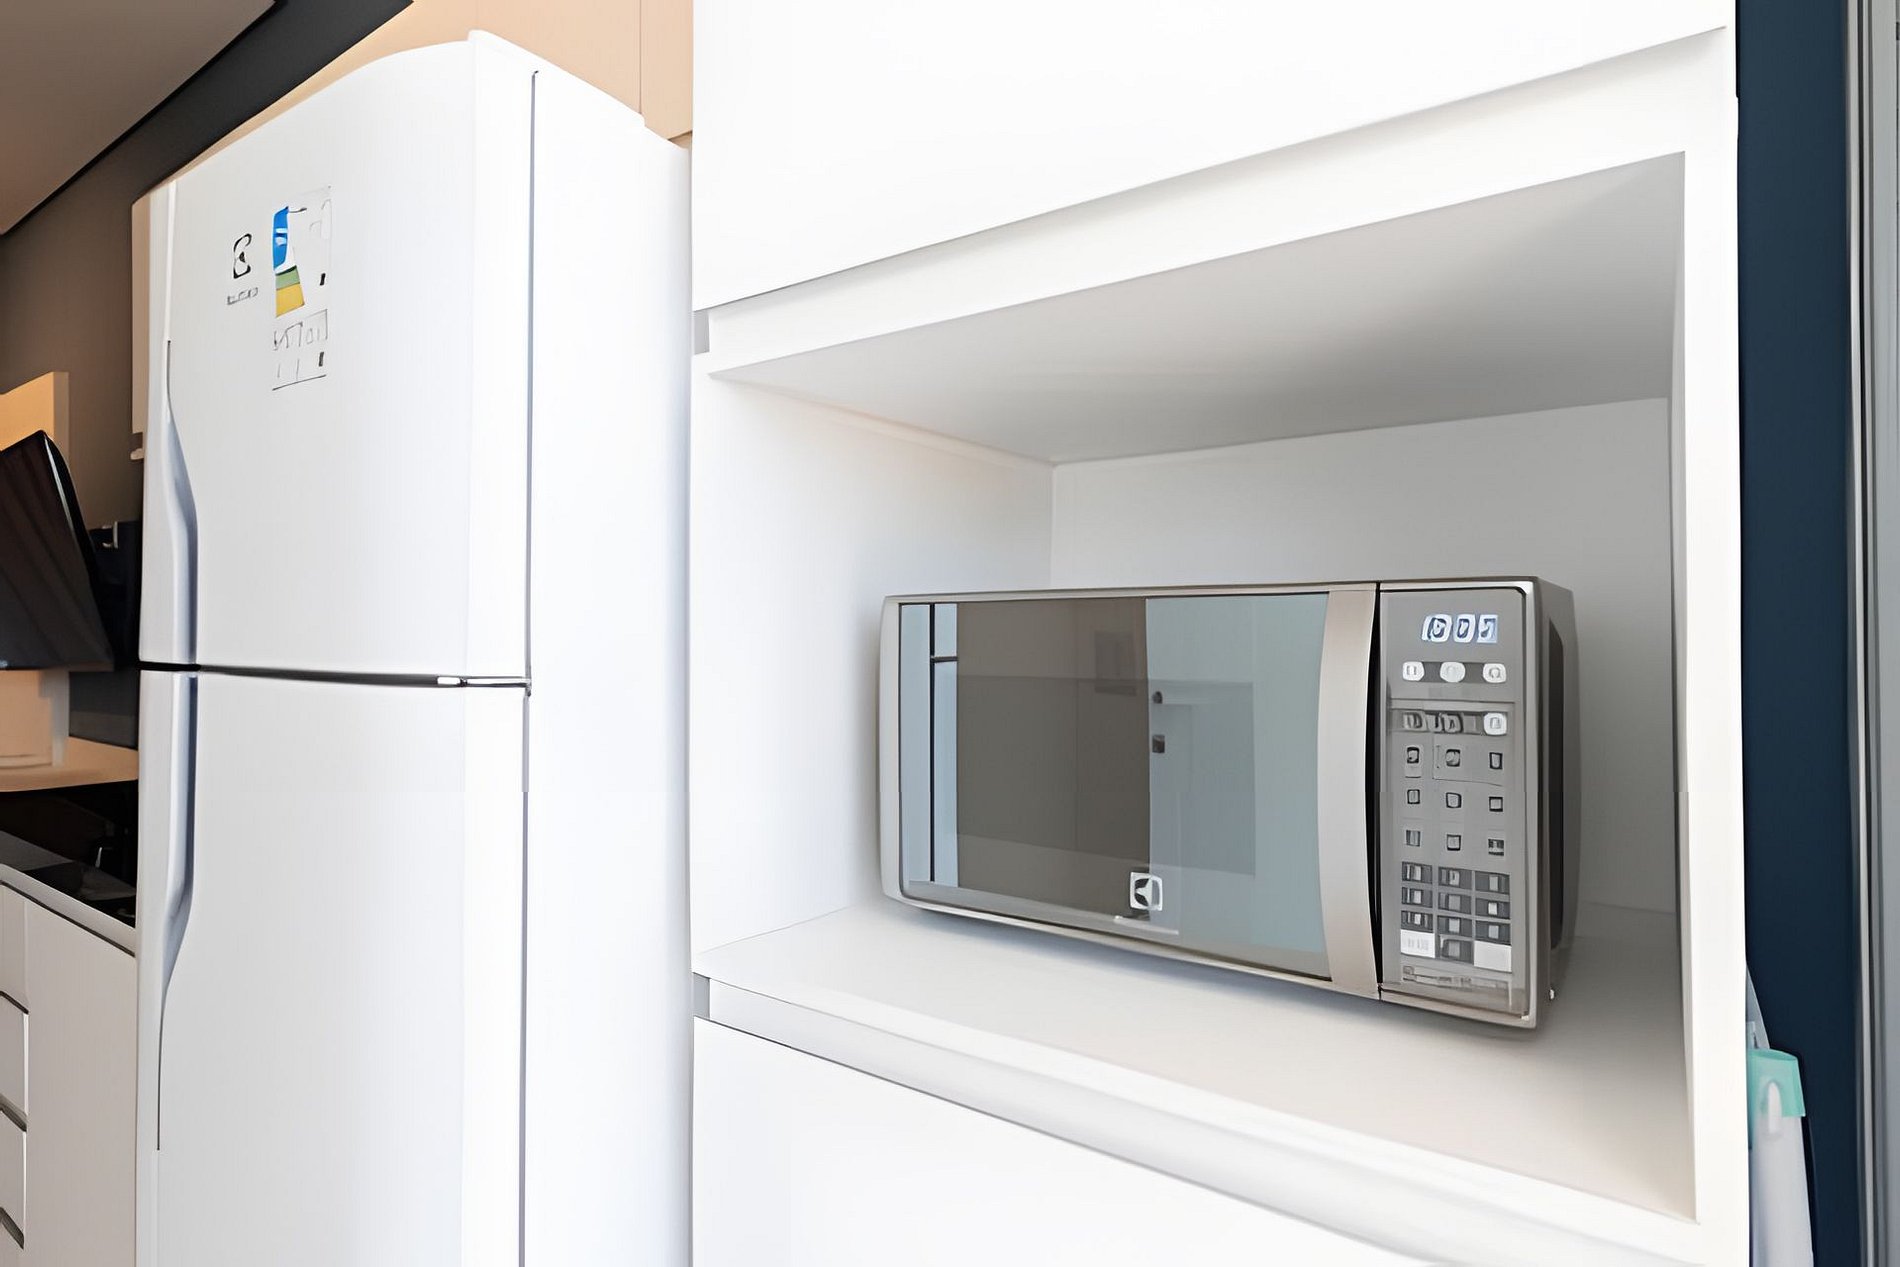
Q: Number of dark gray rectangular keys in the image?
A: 10